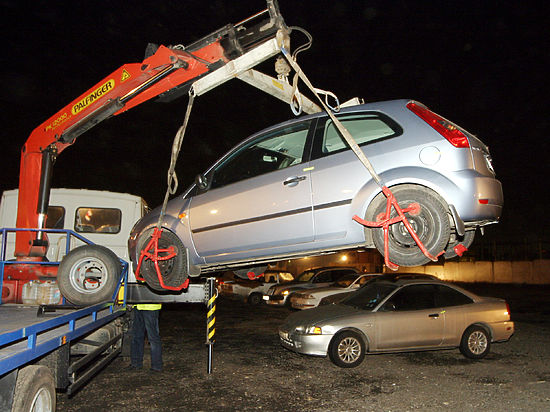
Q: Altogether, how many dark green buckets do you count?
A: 0